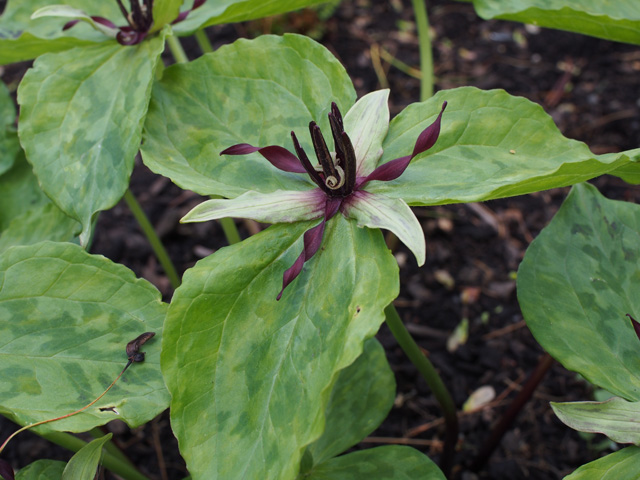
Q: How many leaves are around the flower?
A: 3